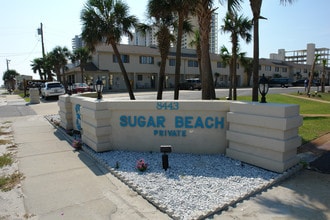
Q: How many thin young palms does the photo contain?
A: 2